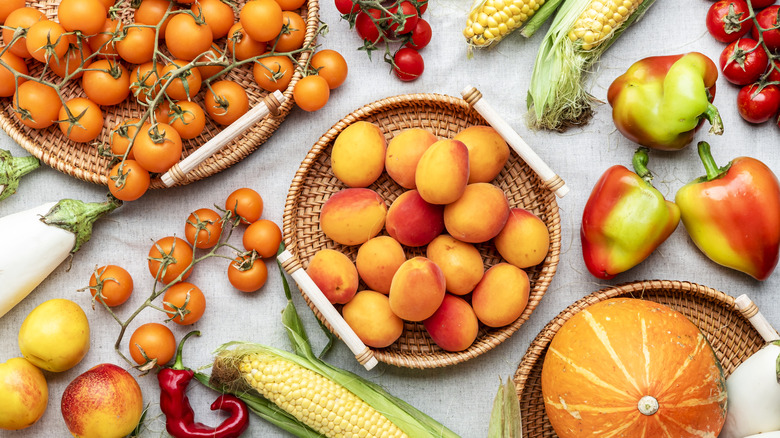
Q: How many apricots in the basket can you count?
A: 15